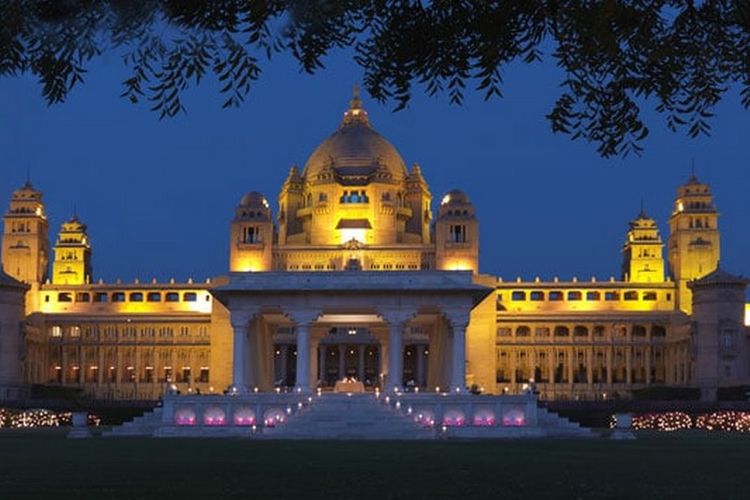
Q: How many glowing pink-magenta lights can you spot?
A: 8